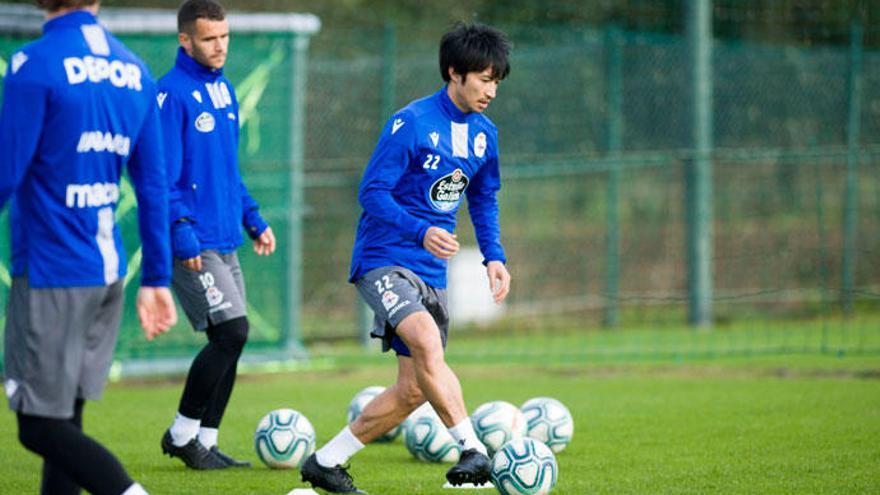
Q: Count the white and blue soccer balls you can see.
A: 6